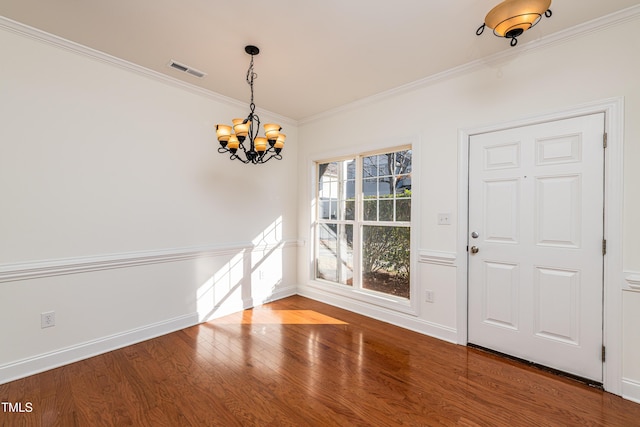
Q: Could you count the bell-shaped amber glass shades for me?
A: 6